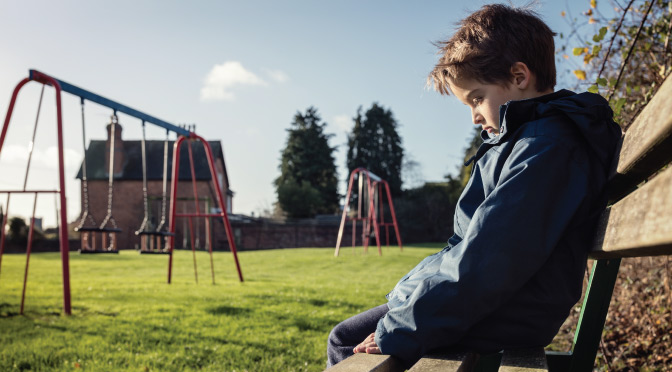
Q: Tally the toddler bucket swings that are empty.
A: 2